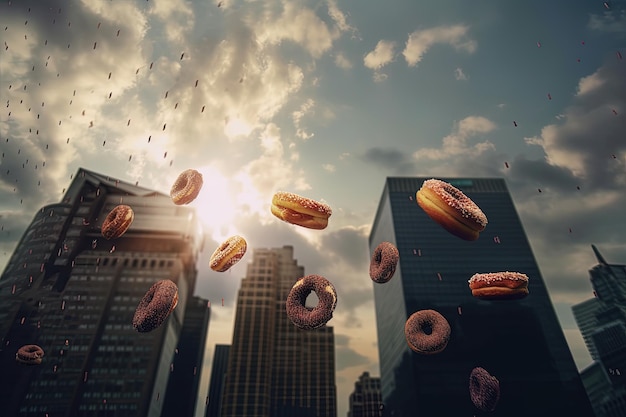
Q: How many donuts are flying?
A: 12